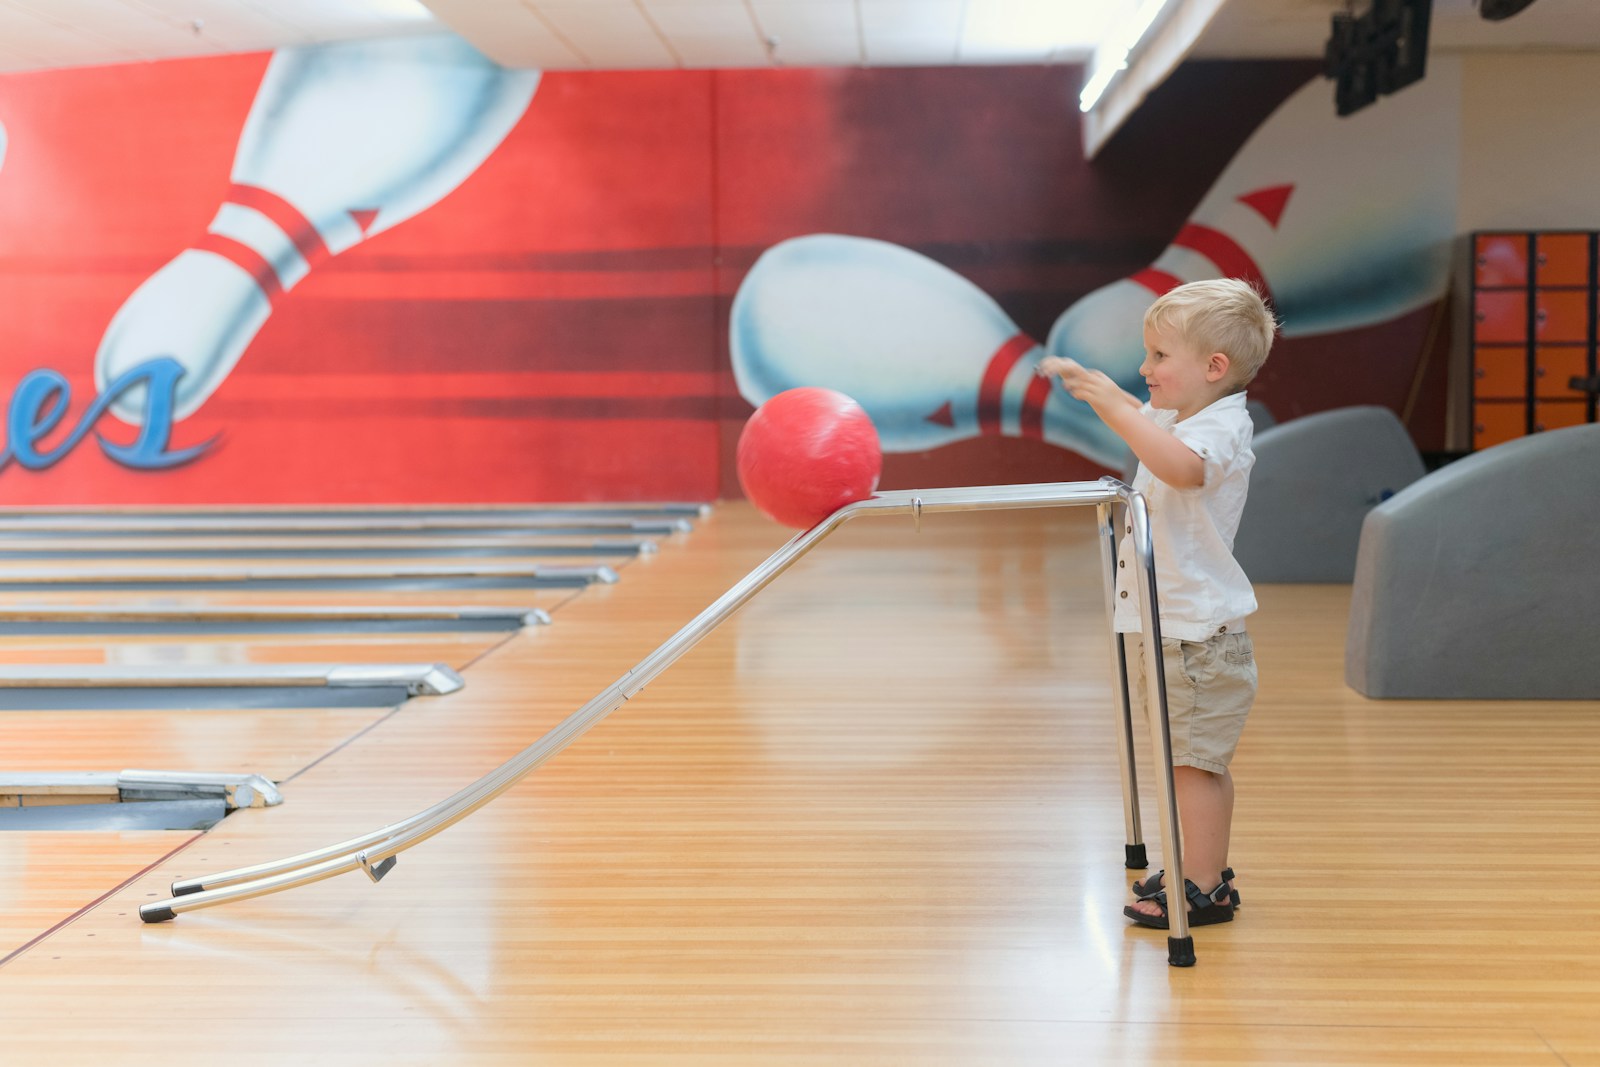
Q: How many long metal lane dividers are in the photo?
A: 7